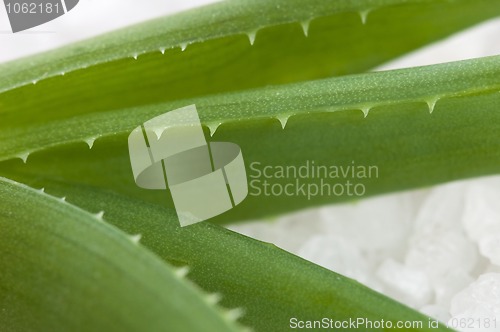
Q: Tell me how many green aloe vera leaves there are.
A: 4